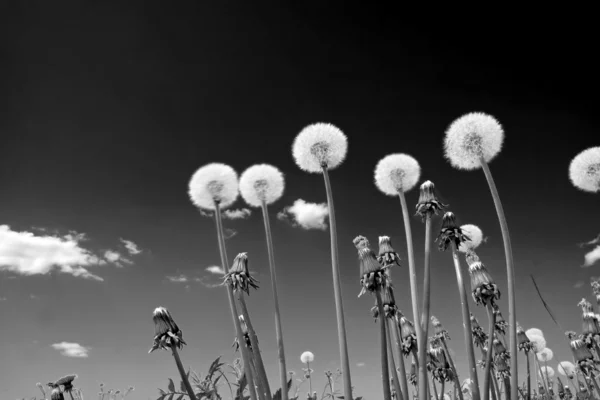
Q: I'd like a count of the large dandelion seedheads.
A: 6